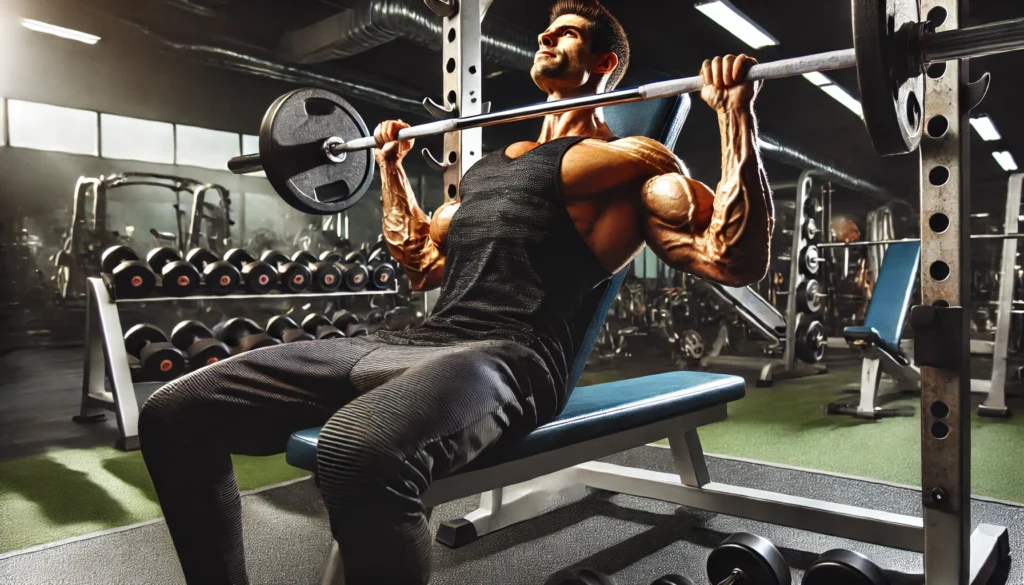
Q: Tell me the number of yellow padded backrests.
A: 0